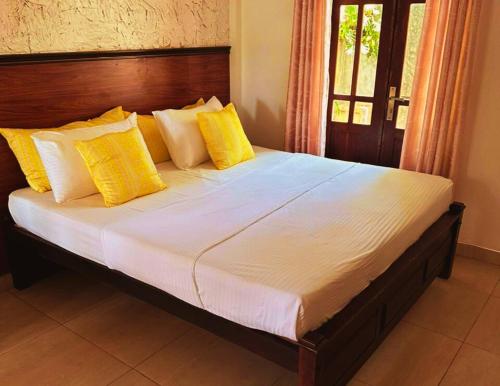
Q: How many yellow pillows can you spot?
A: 4